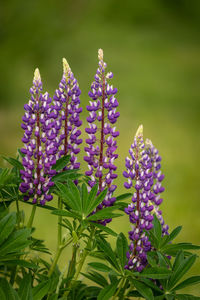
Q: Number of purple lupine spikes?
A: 5